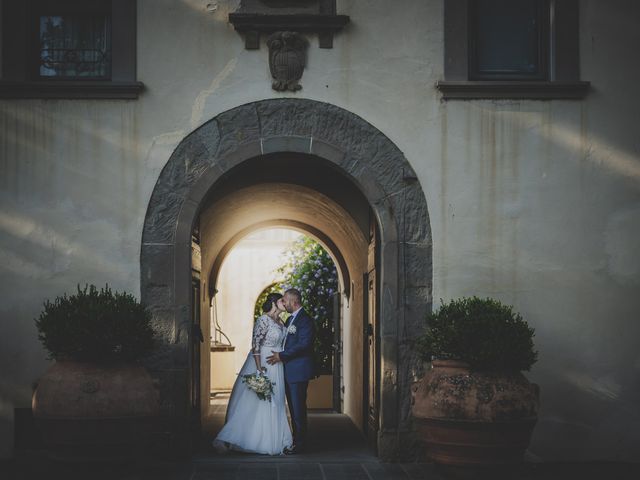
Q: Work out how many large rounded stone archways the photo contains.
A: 1